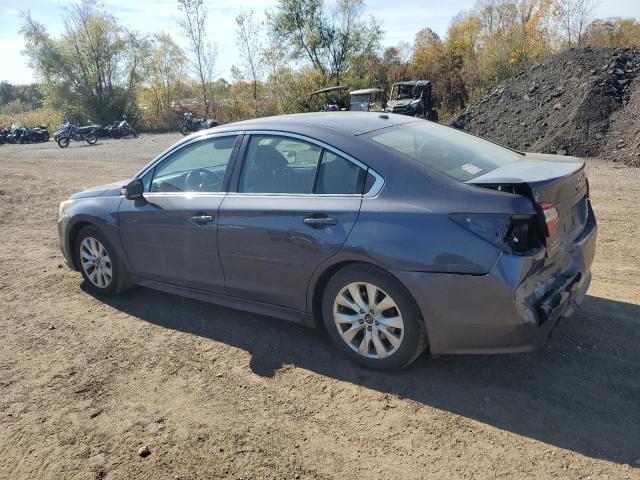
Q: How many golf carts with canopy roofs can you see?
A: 2